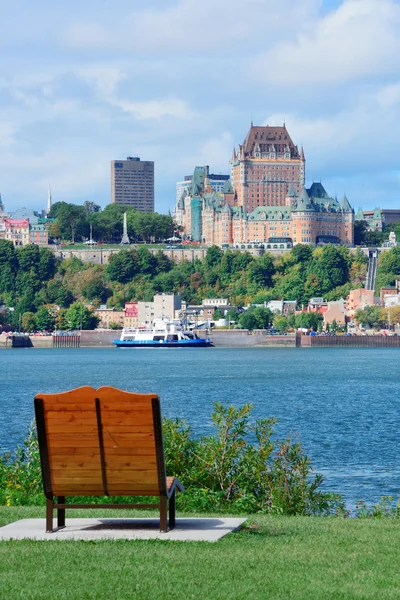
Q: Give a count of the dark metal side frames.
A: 2